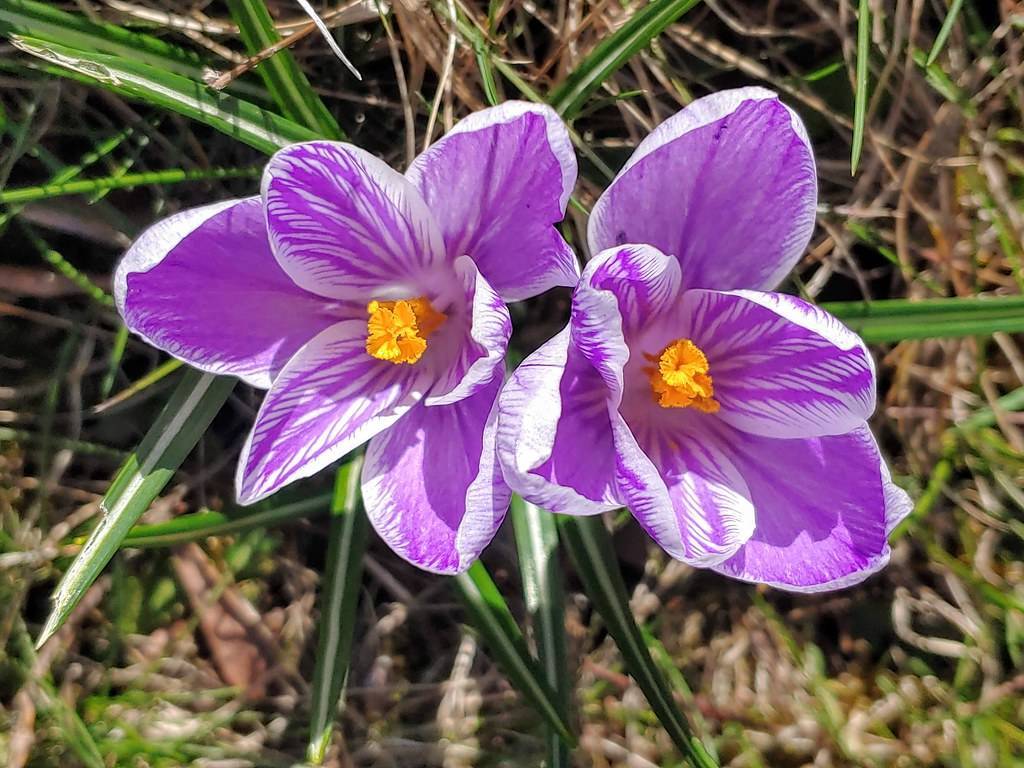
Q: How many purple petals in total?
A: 12